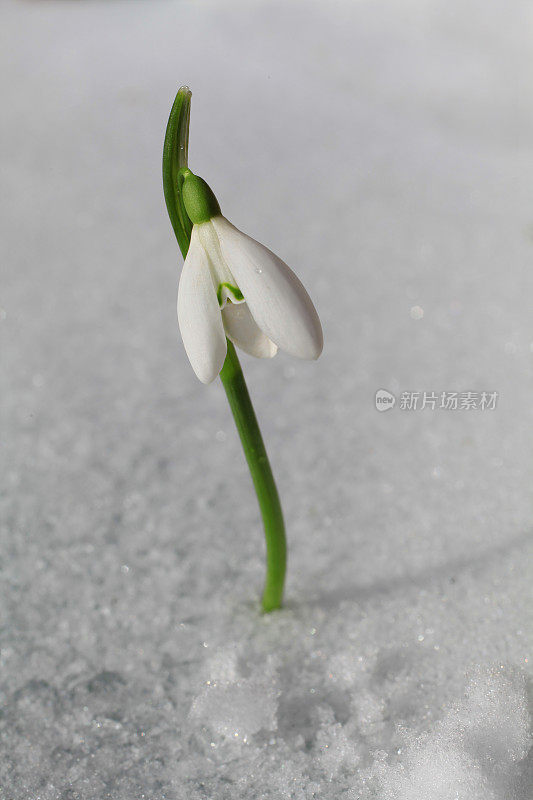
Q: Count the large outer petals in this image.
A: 3